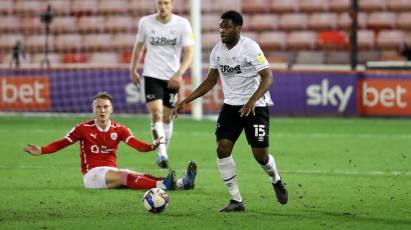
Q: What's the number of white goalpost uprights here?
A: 1